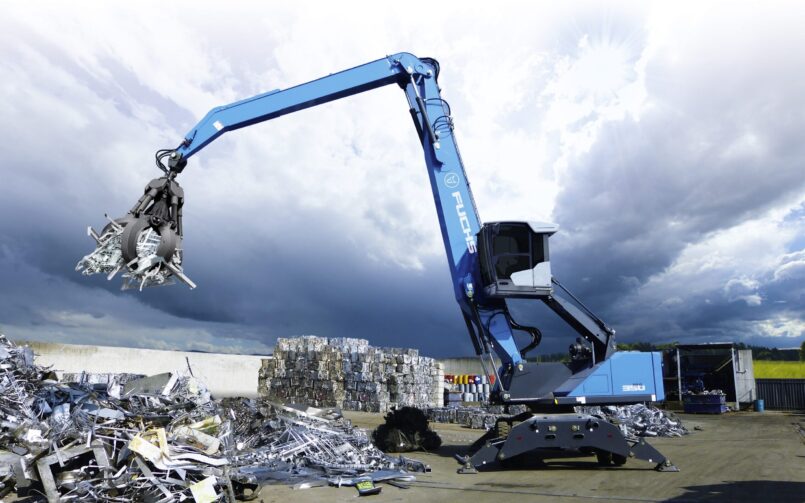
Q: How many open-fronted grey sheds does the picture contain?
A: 1